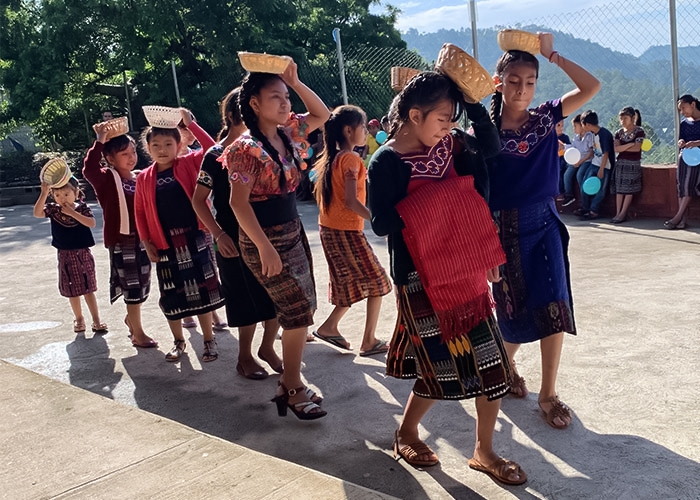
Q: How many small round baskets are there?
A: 7